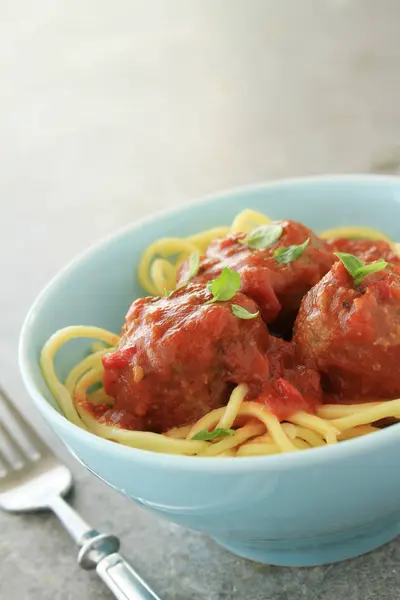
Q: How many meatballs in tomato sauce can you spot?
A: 3